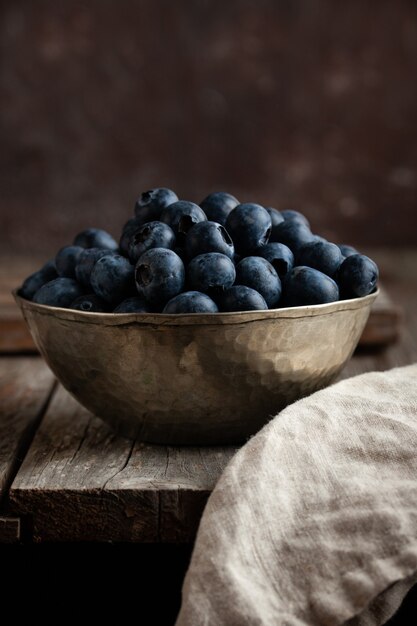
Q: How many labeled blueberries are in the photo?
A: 0